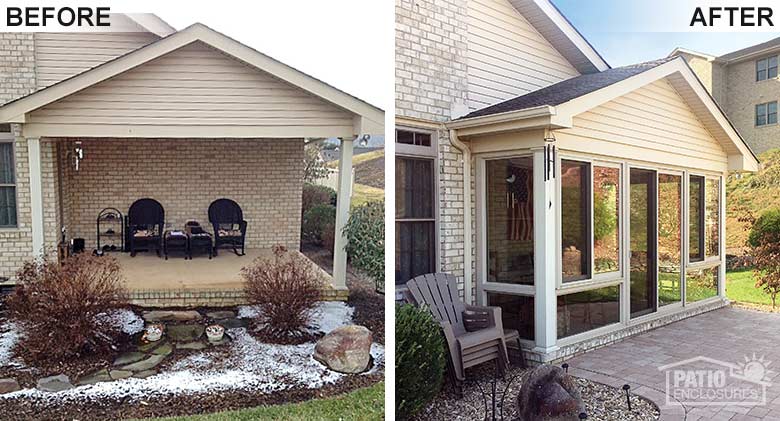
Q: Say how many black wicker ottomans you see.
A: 2